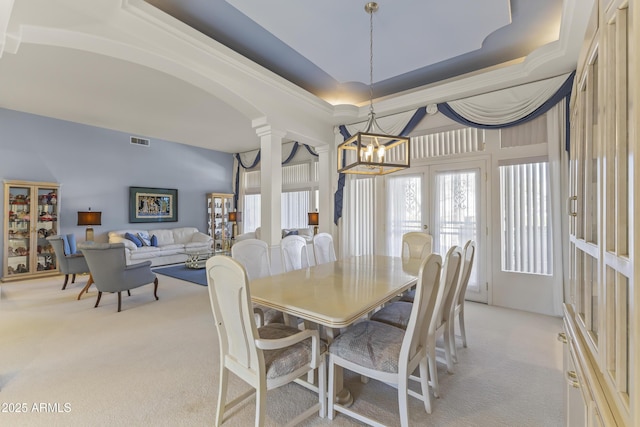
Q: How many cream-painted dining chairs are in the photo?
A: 8